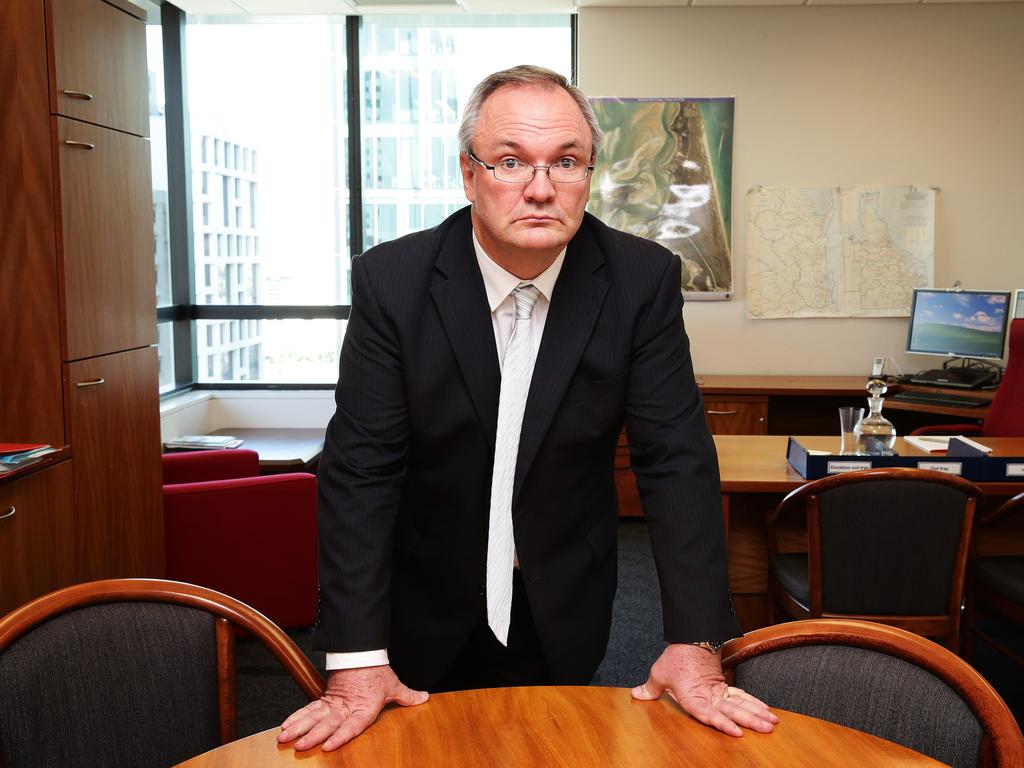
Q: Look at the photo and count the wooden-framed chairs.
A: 4